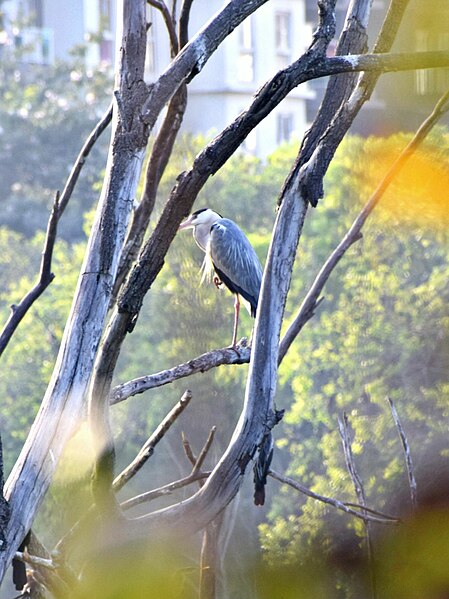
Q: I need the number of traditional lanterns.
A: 0